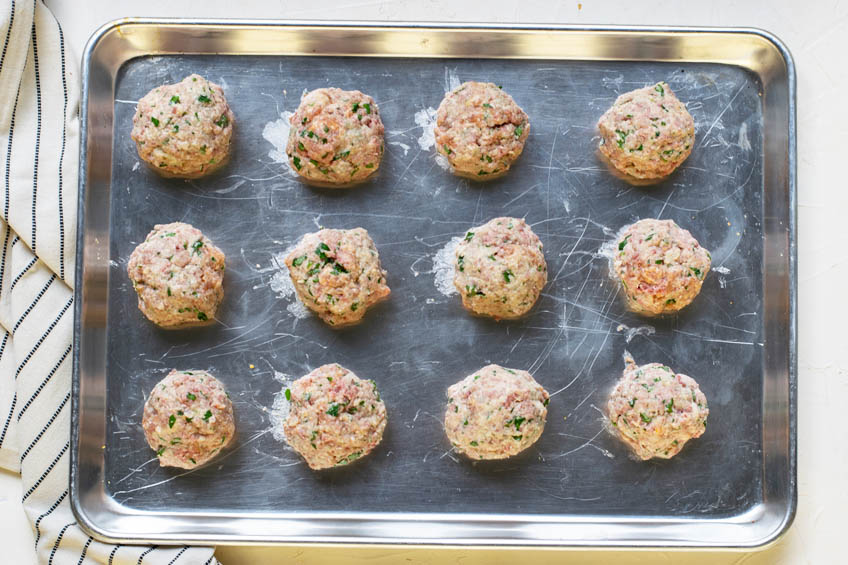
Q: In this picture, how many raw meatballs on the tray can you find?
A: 12